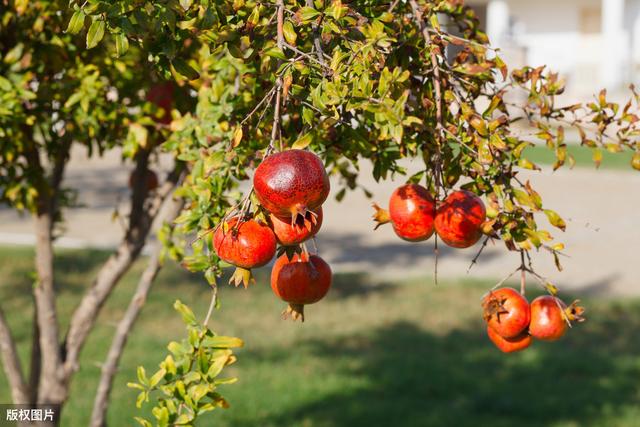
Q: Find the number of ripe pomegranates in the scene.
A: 9